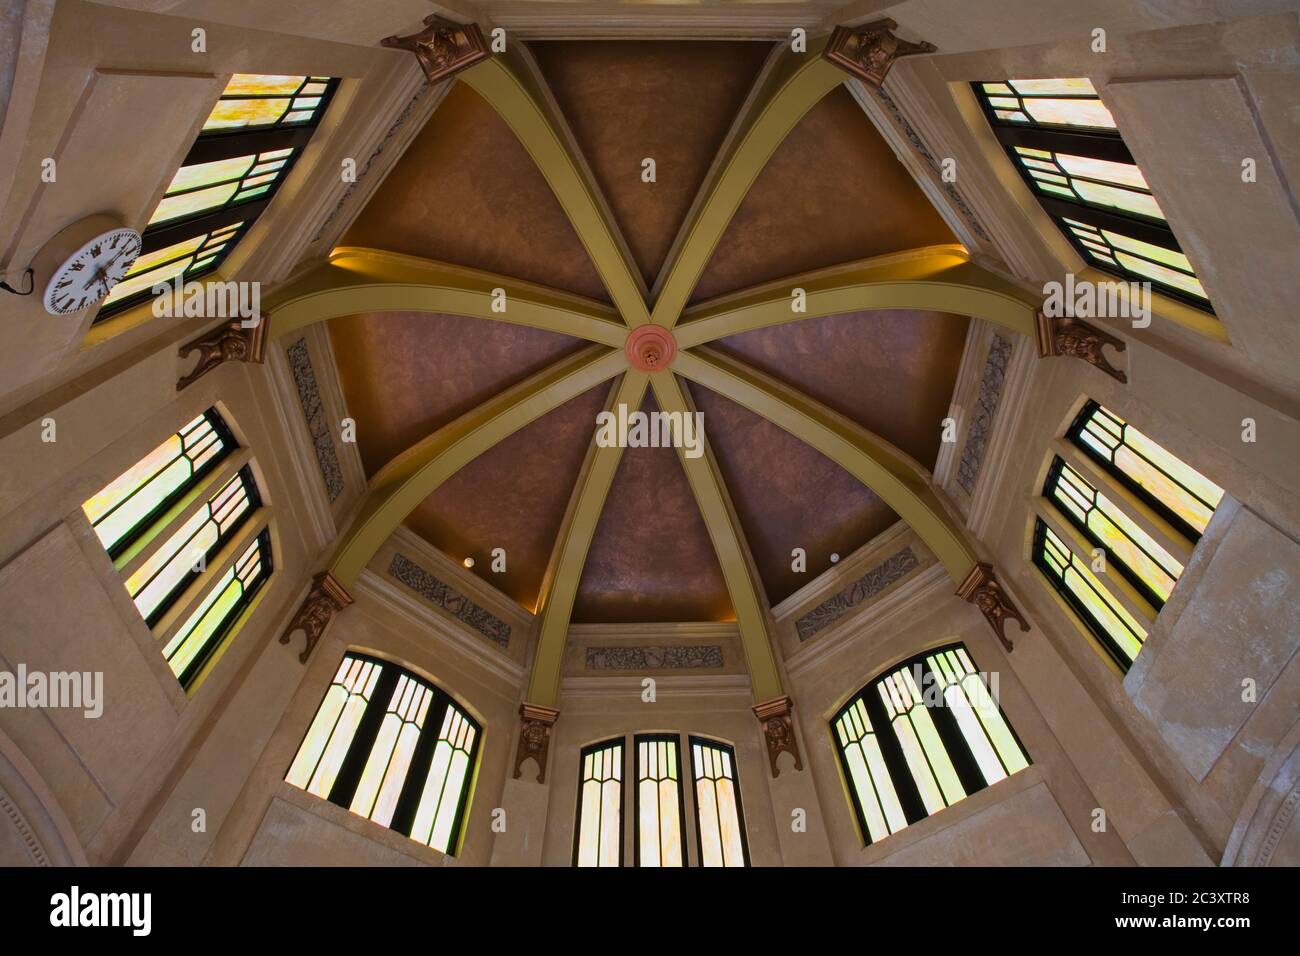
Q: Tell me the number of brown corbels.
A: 8